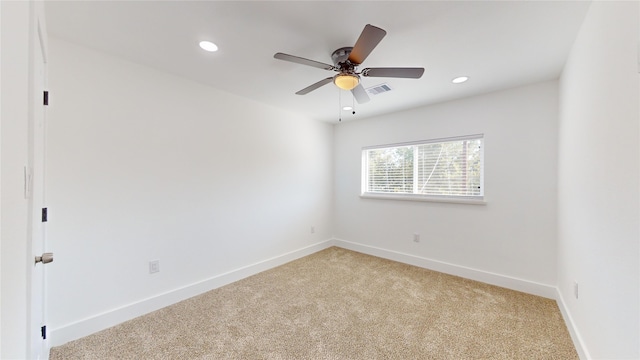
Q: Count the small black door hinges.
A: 3